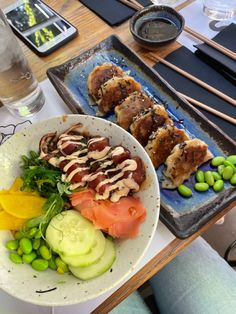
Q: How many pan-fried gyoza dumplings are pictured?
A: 6